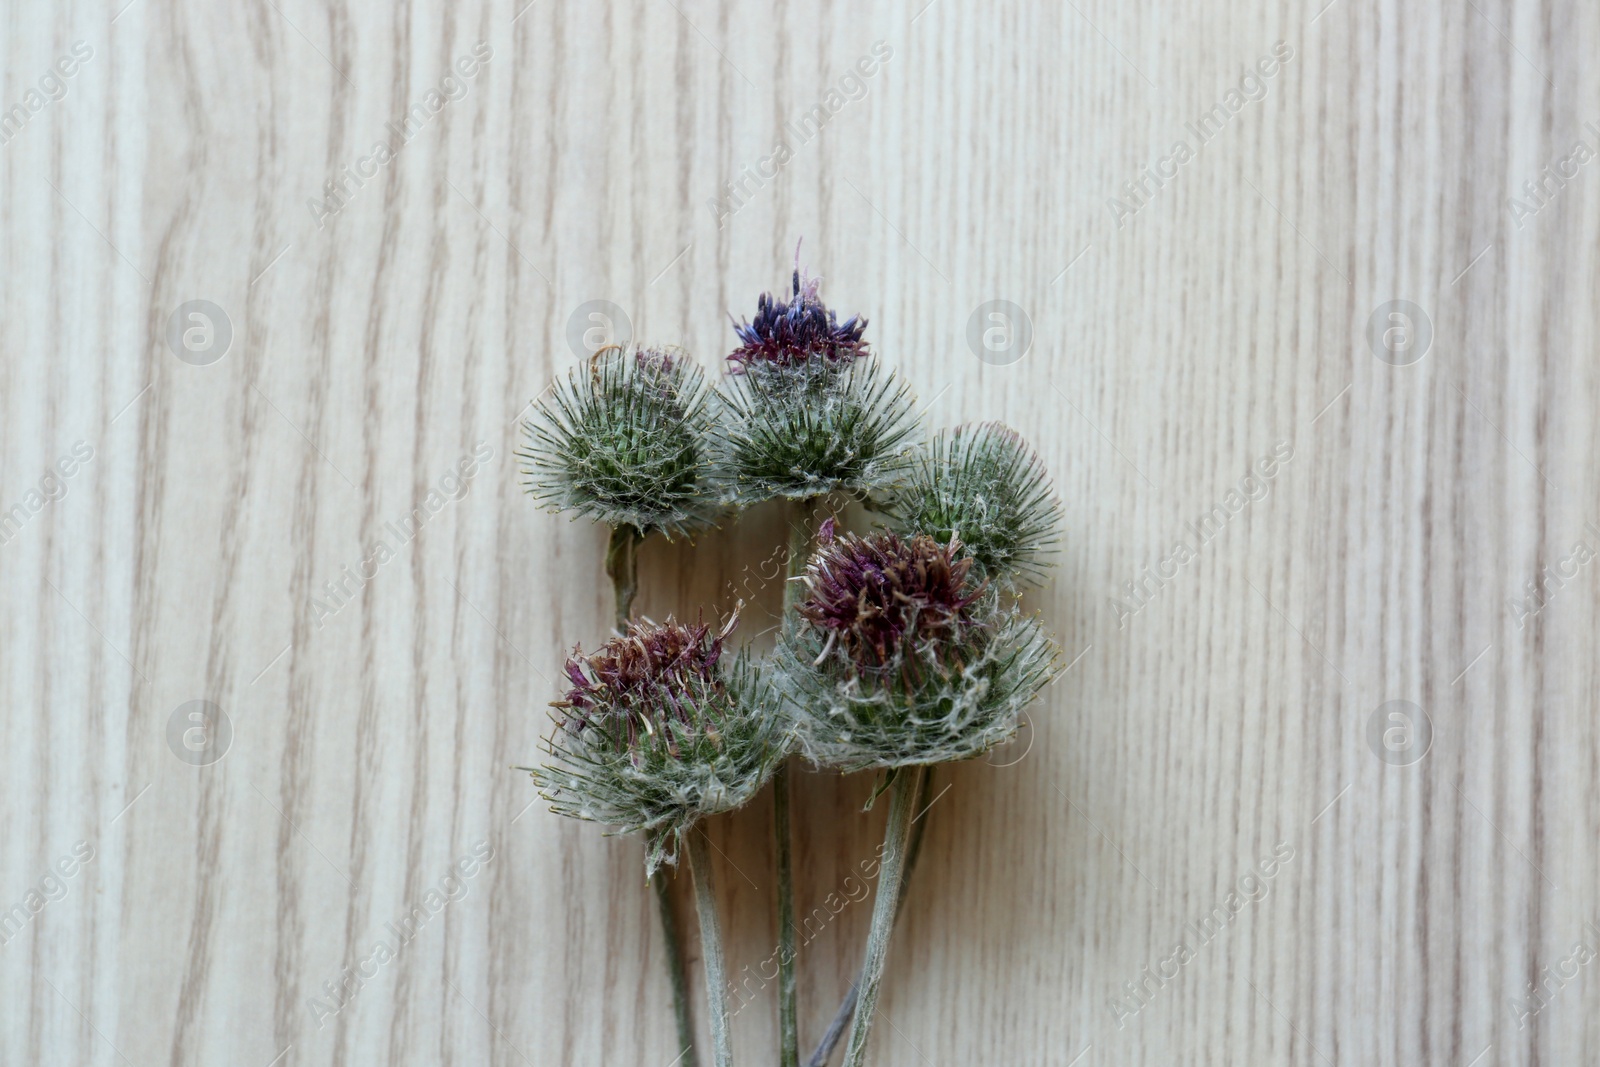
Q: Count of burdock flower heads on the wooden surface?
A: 5